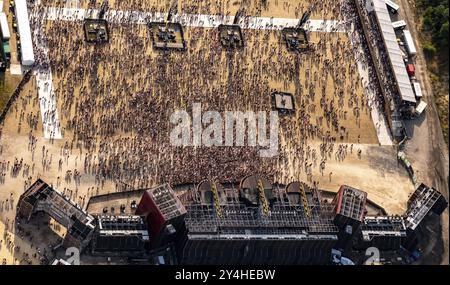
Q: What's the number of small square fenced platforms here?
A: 5